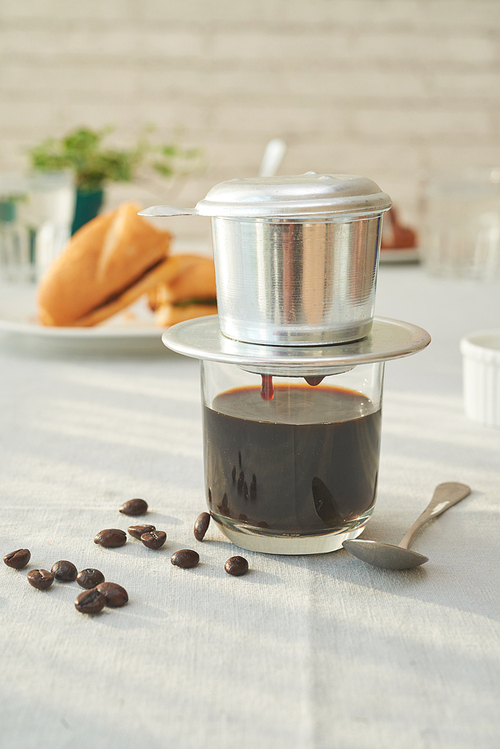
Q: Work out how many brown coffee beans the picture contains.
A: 13